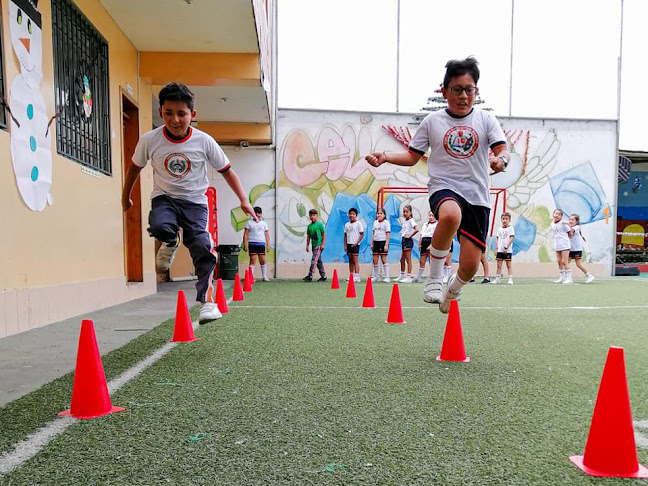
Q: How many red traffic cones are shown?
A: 12